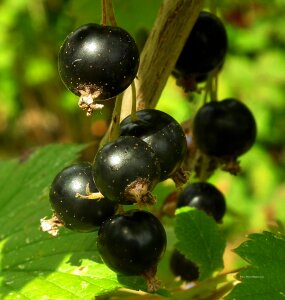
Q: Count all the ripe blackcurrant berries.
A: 9